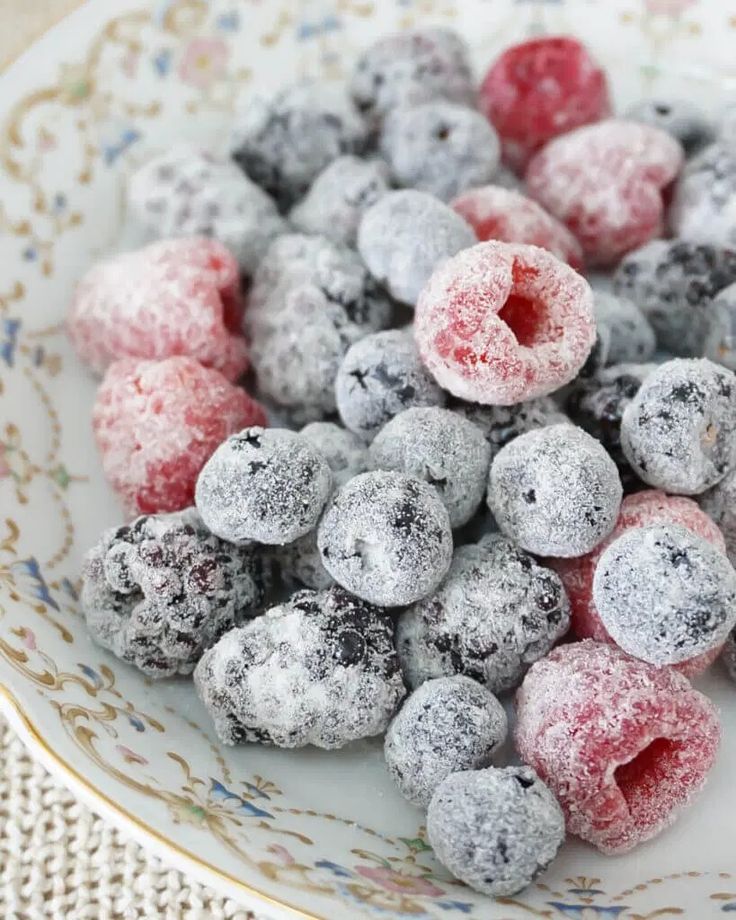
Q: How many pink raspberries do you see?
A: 8